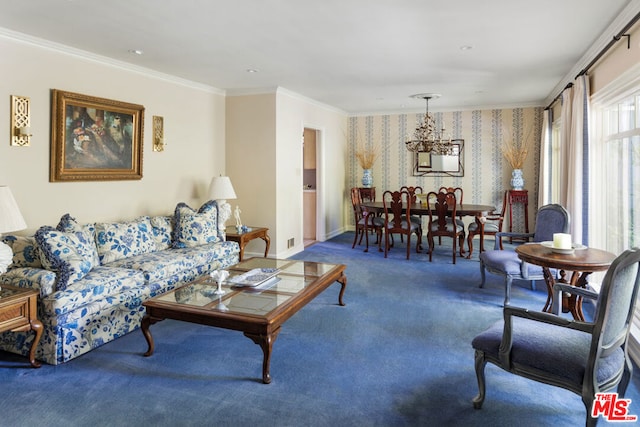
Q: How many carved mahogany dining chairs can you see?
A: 6